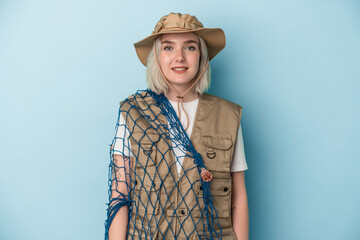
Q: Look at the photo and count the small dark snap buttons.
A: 5